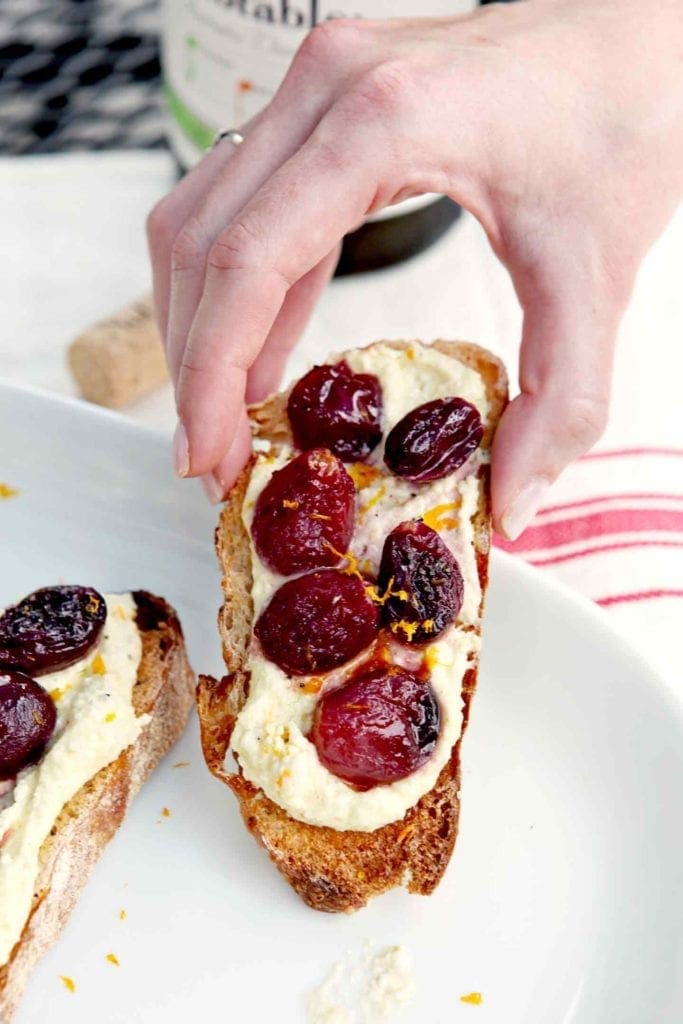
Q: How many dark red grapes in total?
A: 8